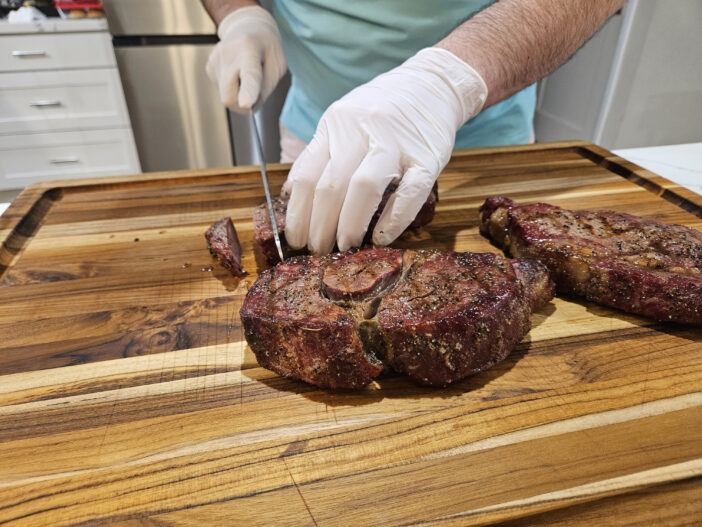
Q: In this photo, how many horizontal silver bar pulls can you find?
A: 3